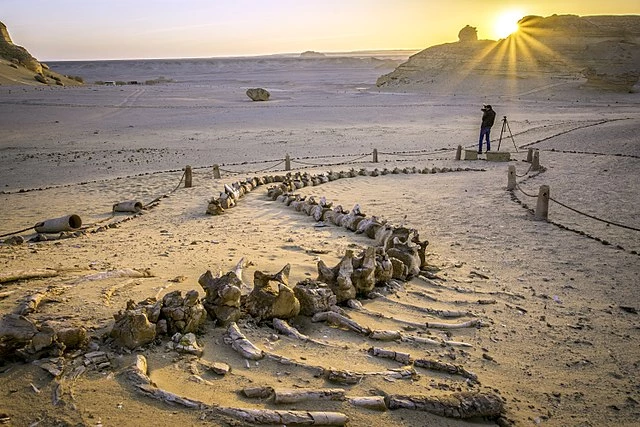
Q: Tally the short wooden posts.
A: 9